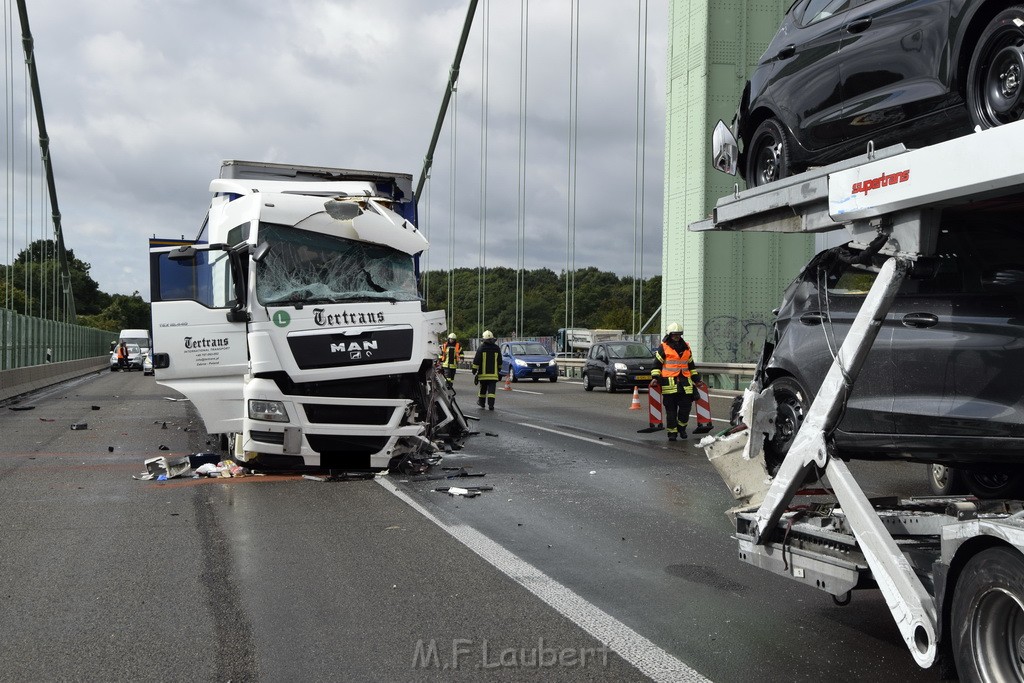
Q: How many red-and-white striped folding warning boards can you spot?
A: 2